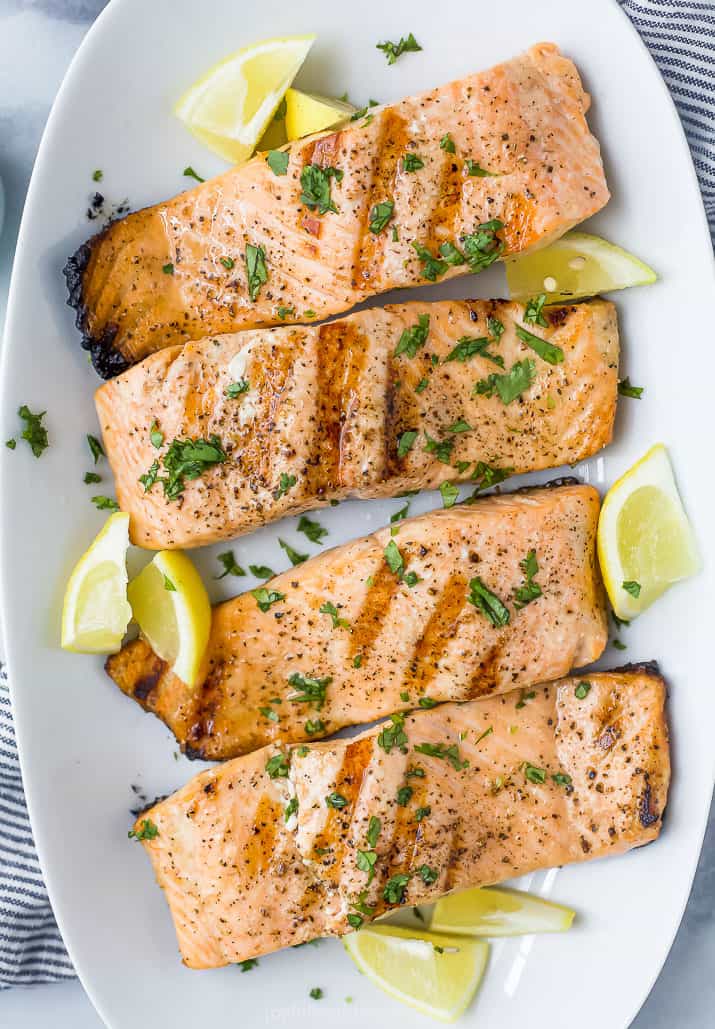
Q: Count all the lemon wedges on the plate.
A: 8